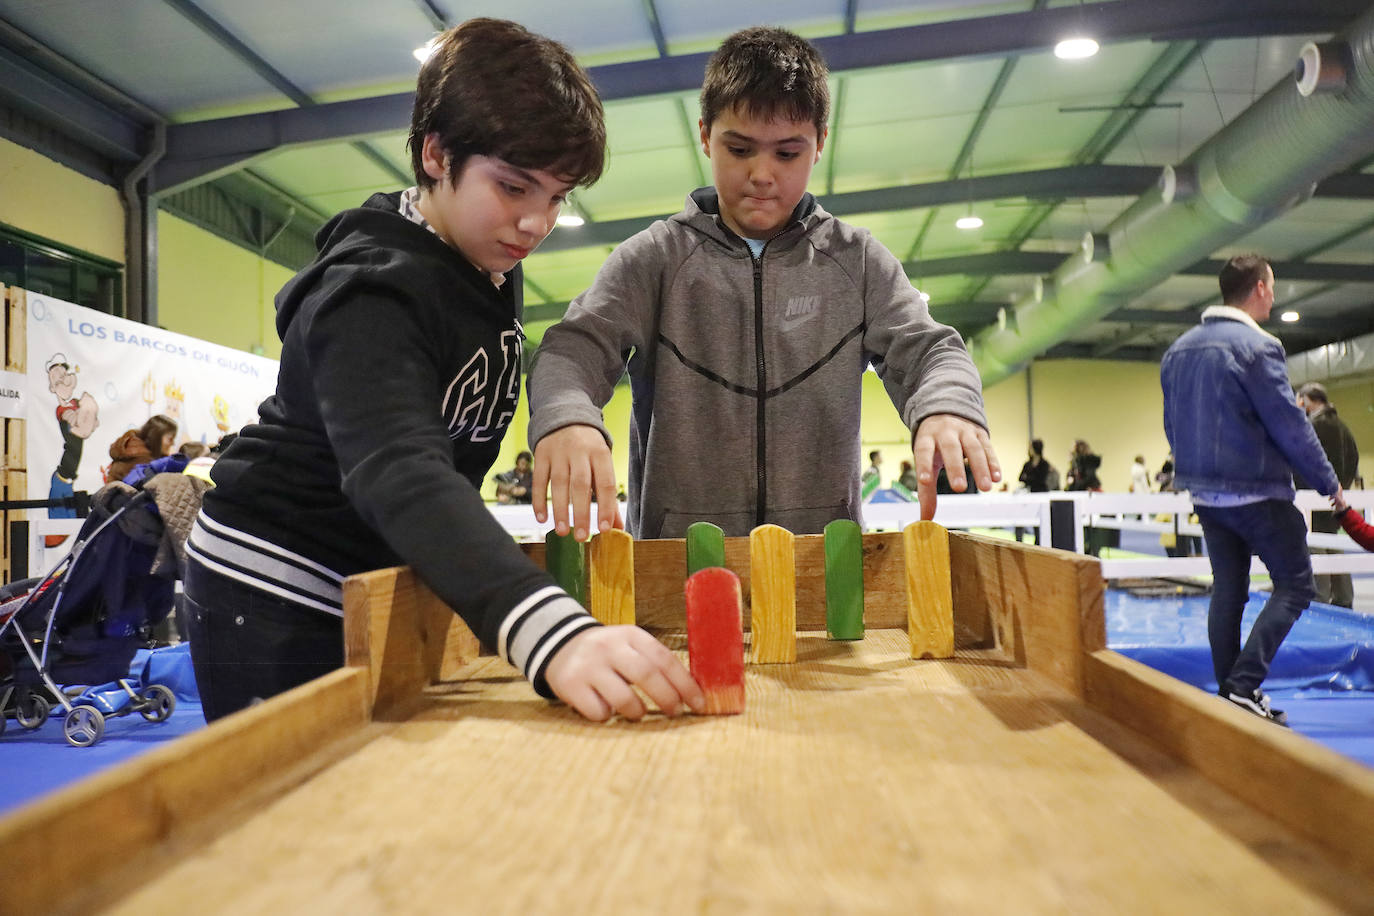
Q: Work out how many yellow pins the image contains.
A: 3